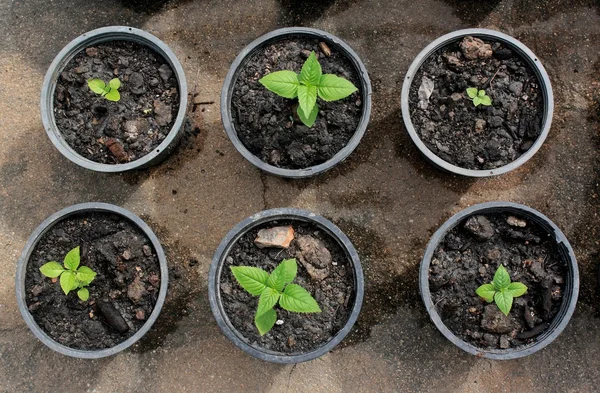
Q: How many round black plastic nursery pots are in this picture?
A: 6